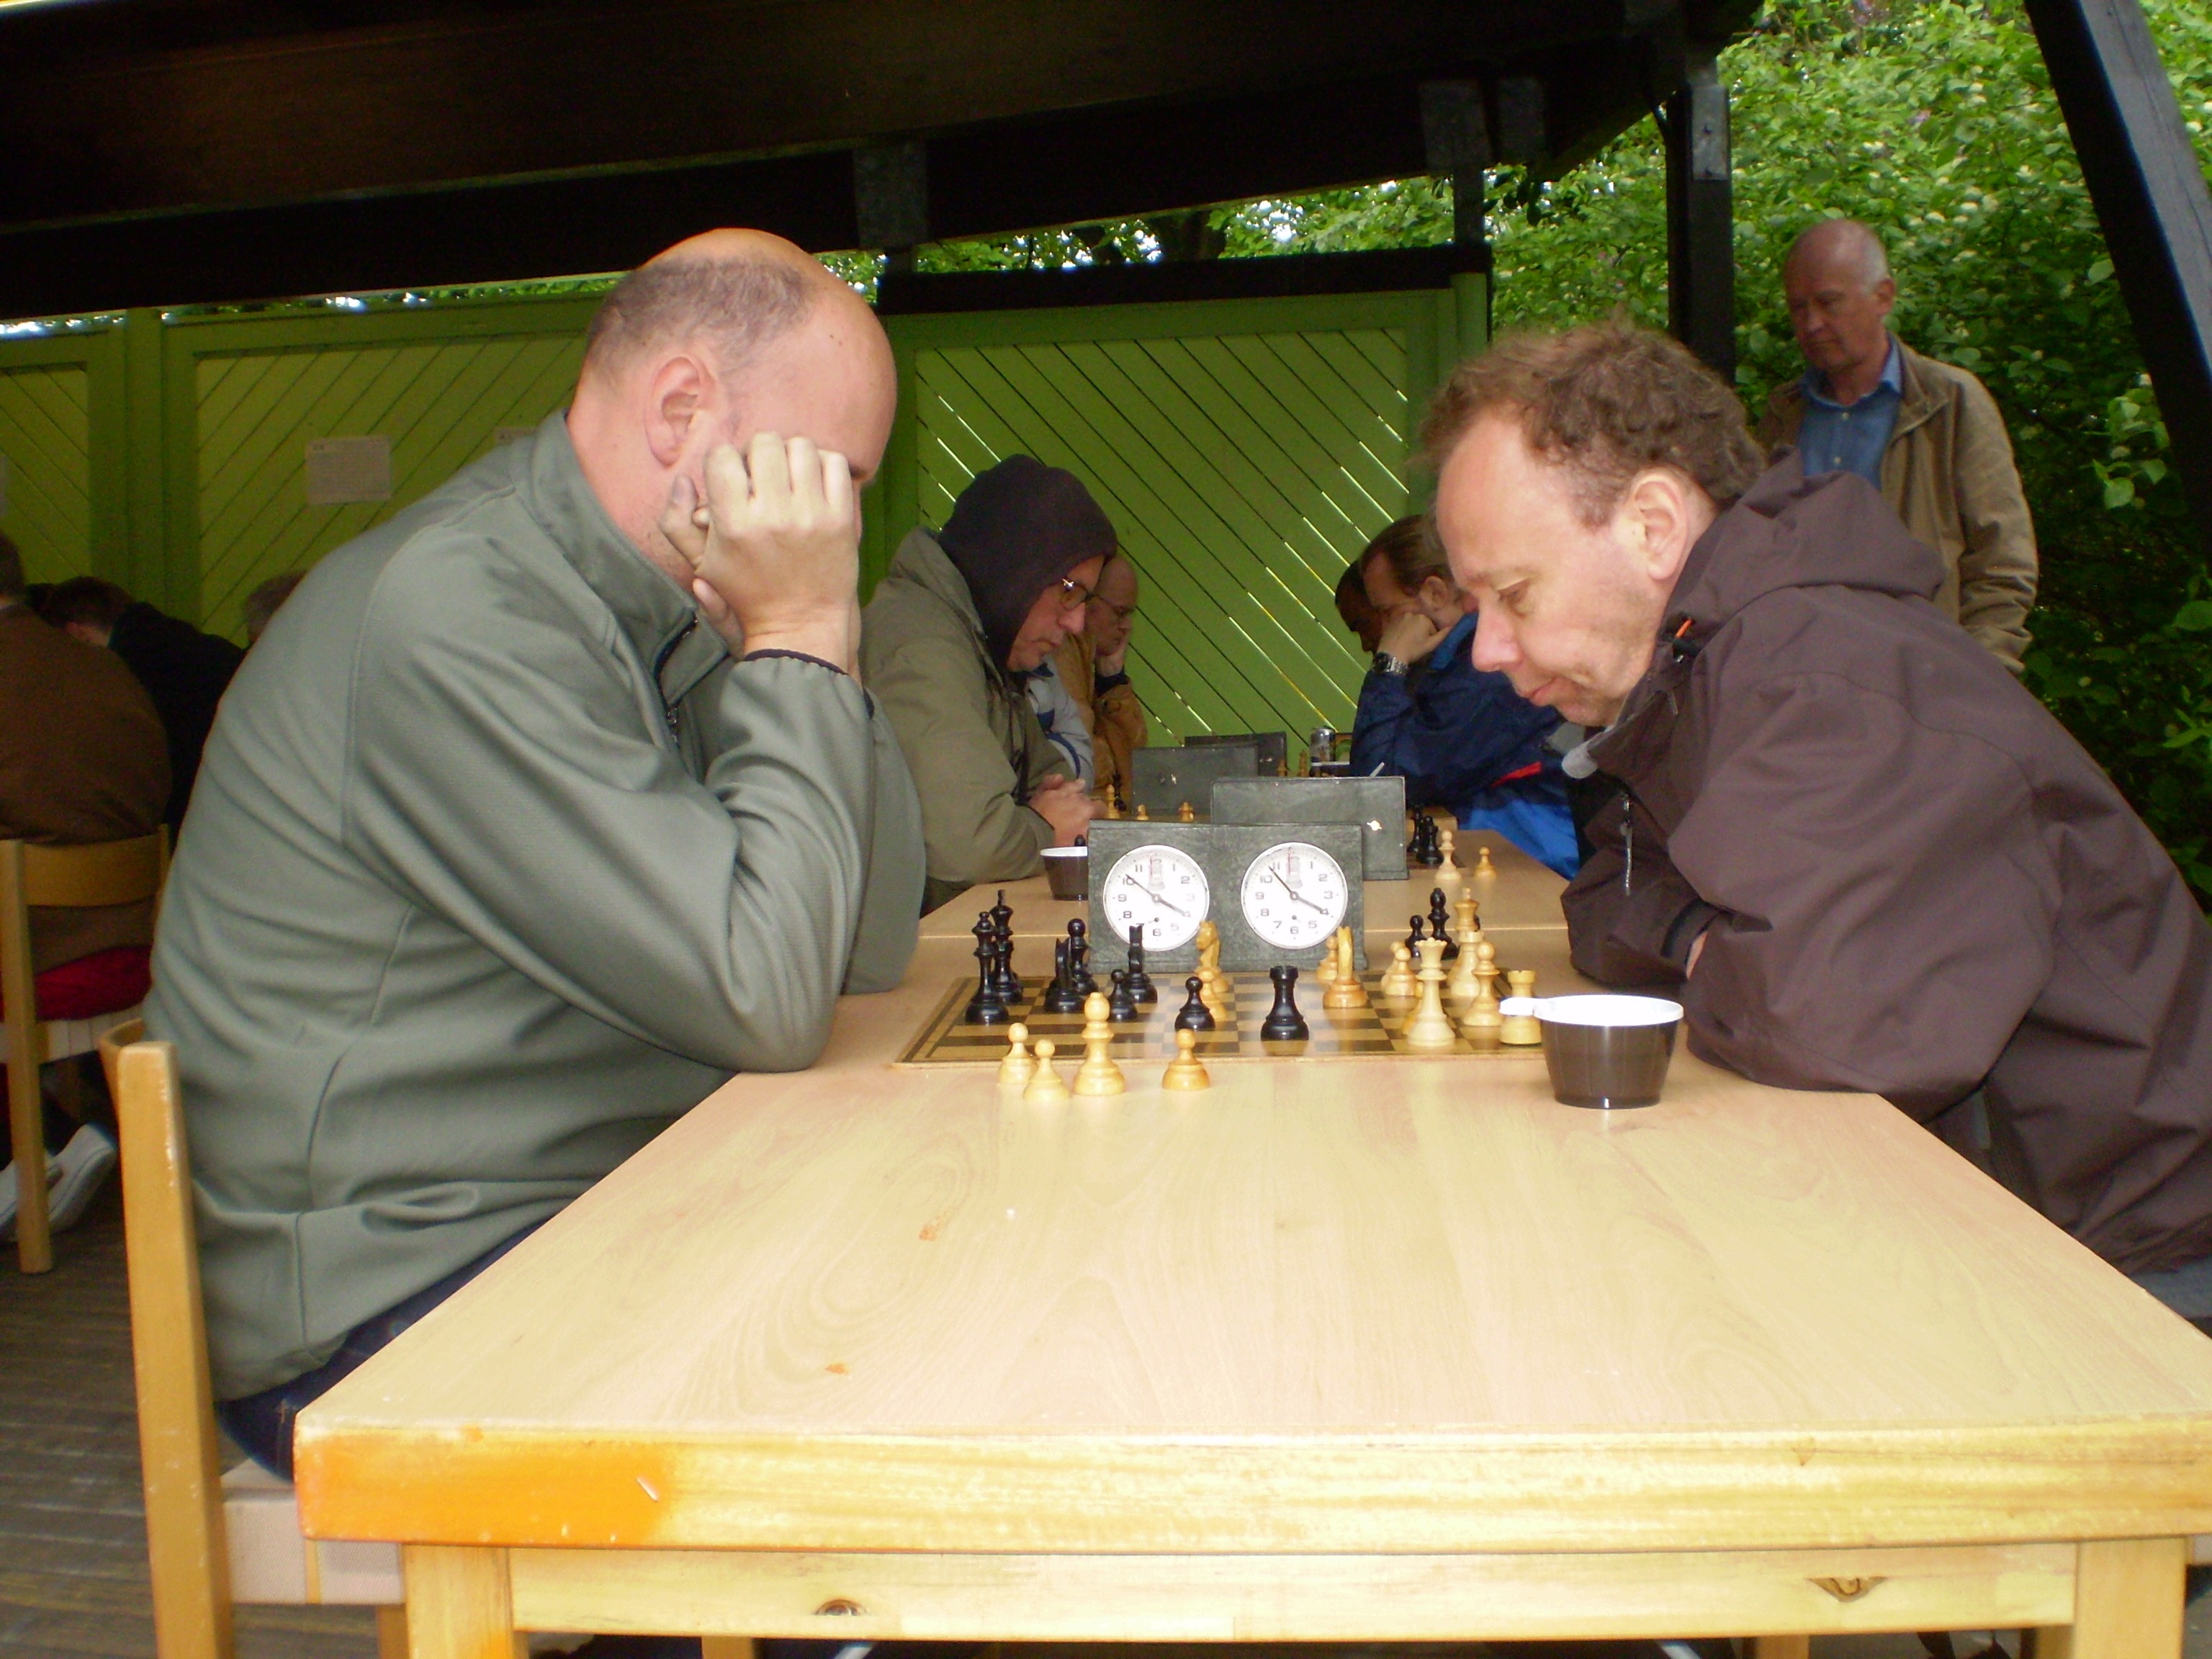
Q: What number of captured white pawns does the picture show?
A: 3